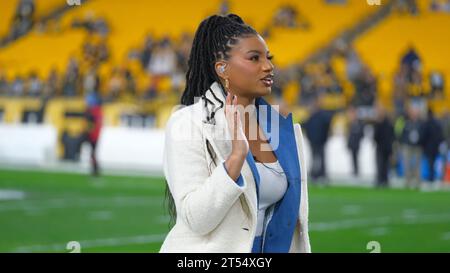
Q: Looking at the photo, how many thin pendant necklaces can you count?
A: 0